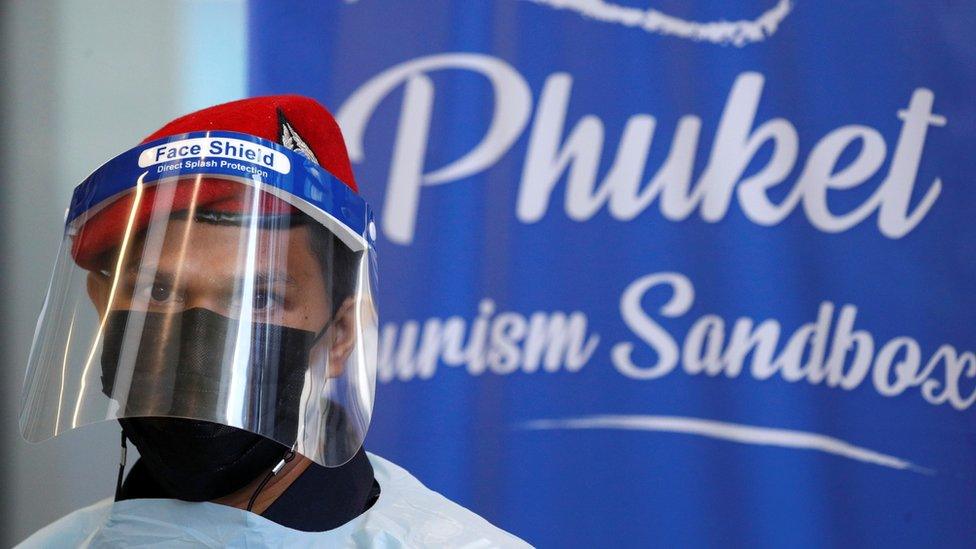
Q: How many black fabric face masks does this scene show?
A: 1